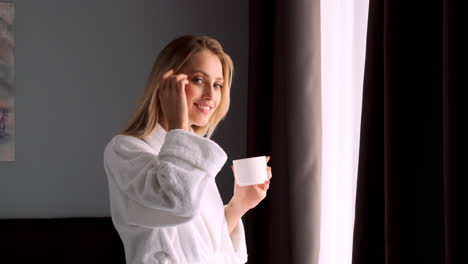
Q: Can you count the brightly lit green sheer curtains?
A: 0